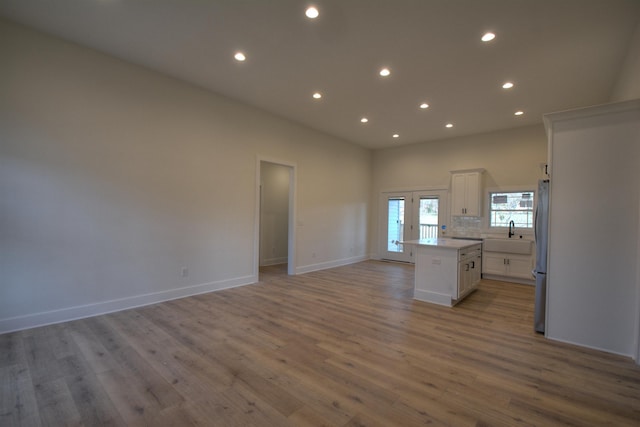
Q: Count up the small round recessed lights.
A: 11